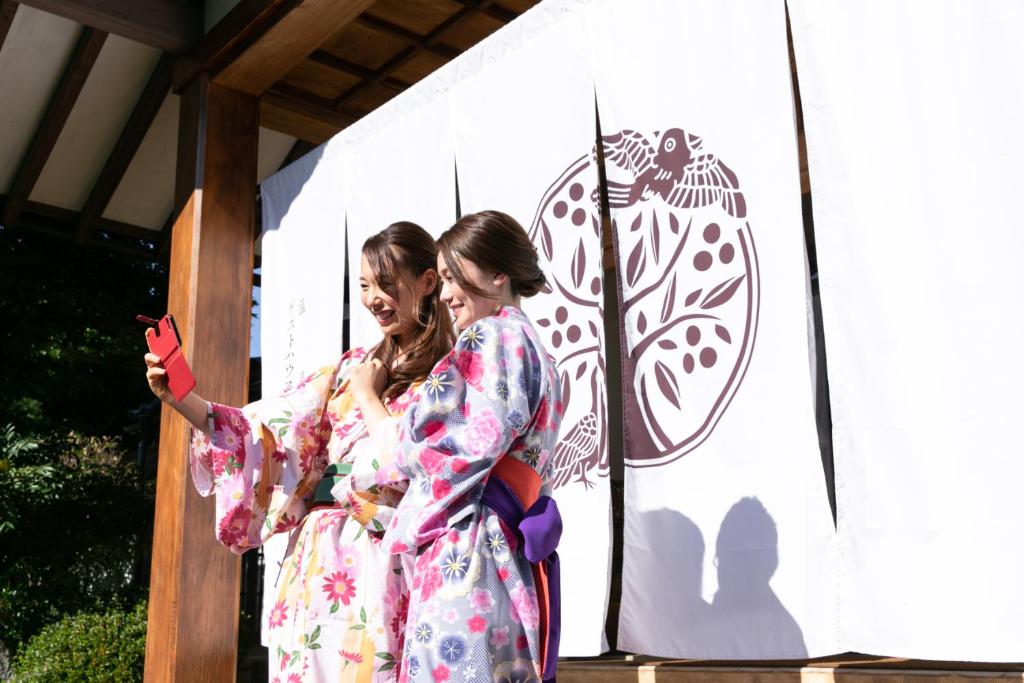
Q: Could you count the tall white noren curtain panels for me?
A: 5